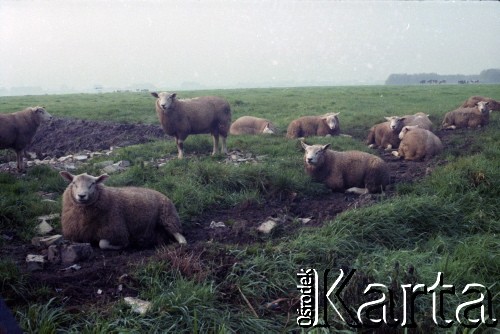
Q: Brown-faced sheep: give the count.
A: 0